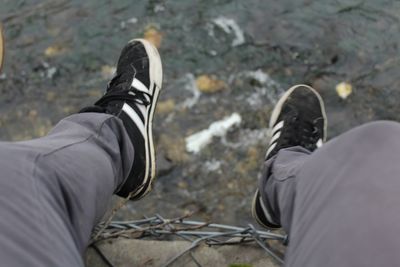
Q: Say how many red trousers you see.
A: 0